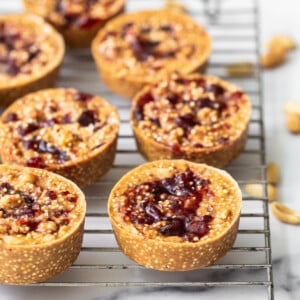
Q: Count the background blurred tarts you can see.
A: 3